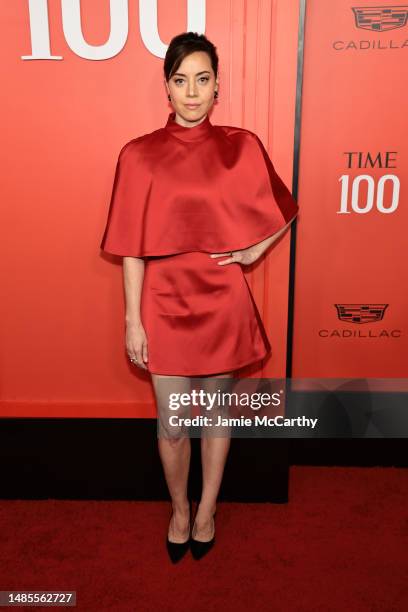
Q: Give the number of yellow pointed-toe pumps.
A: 0